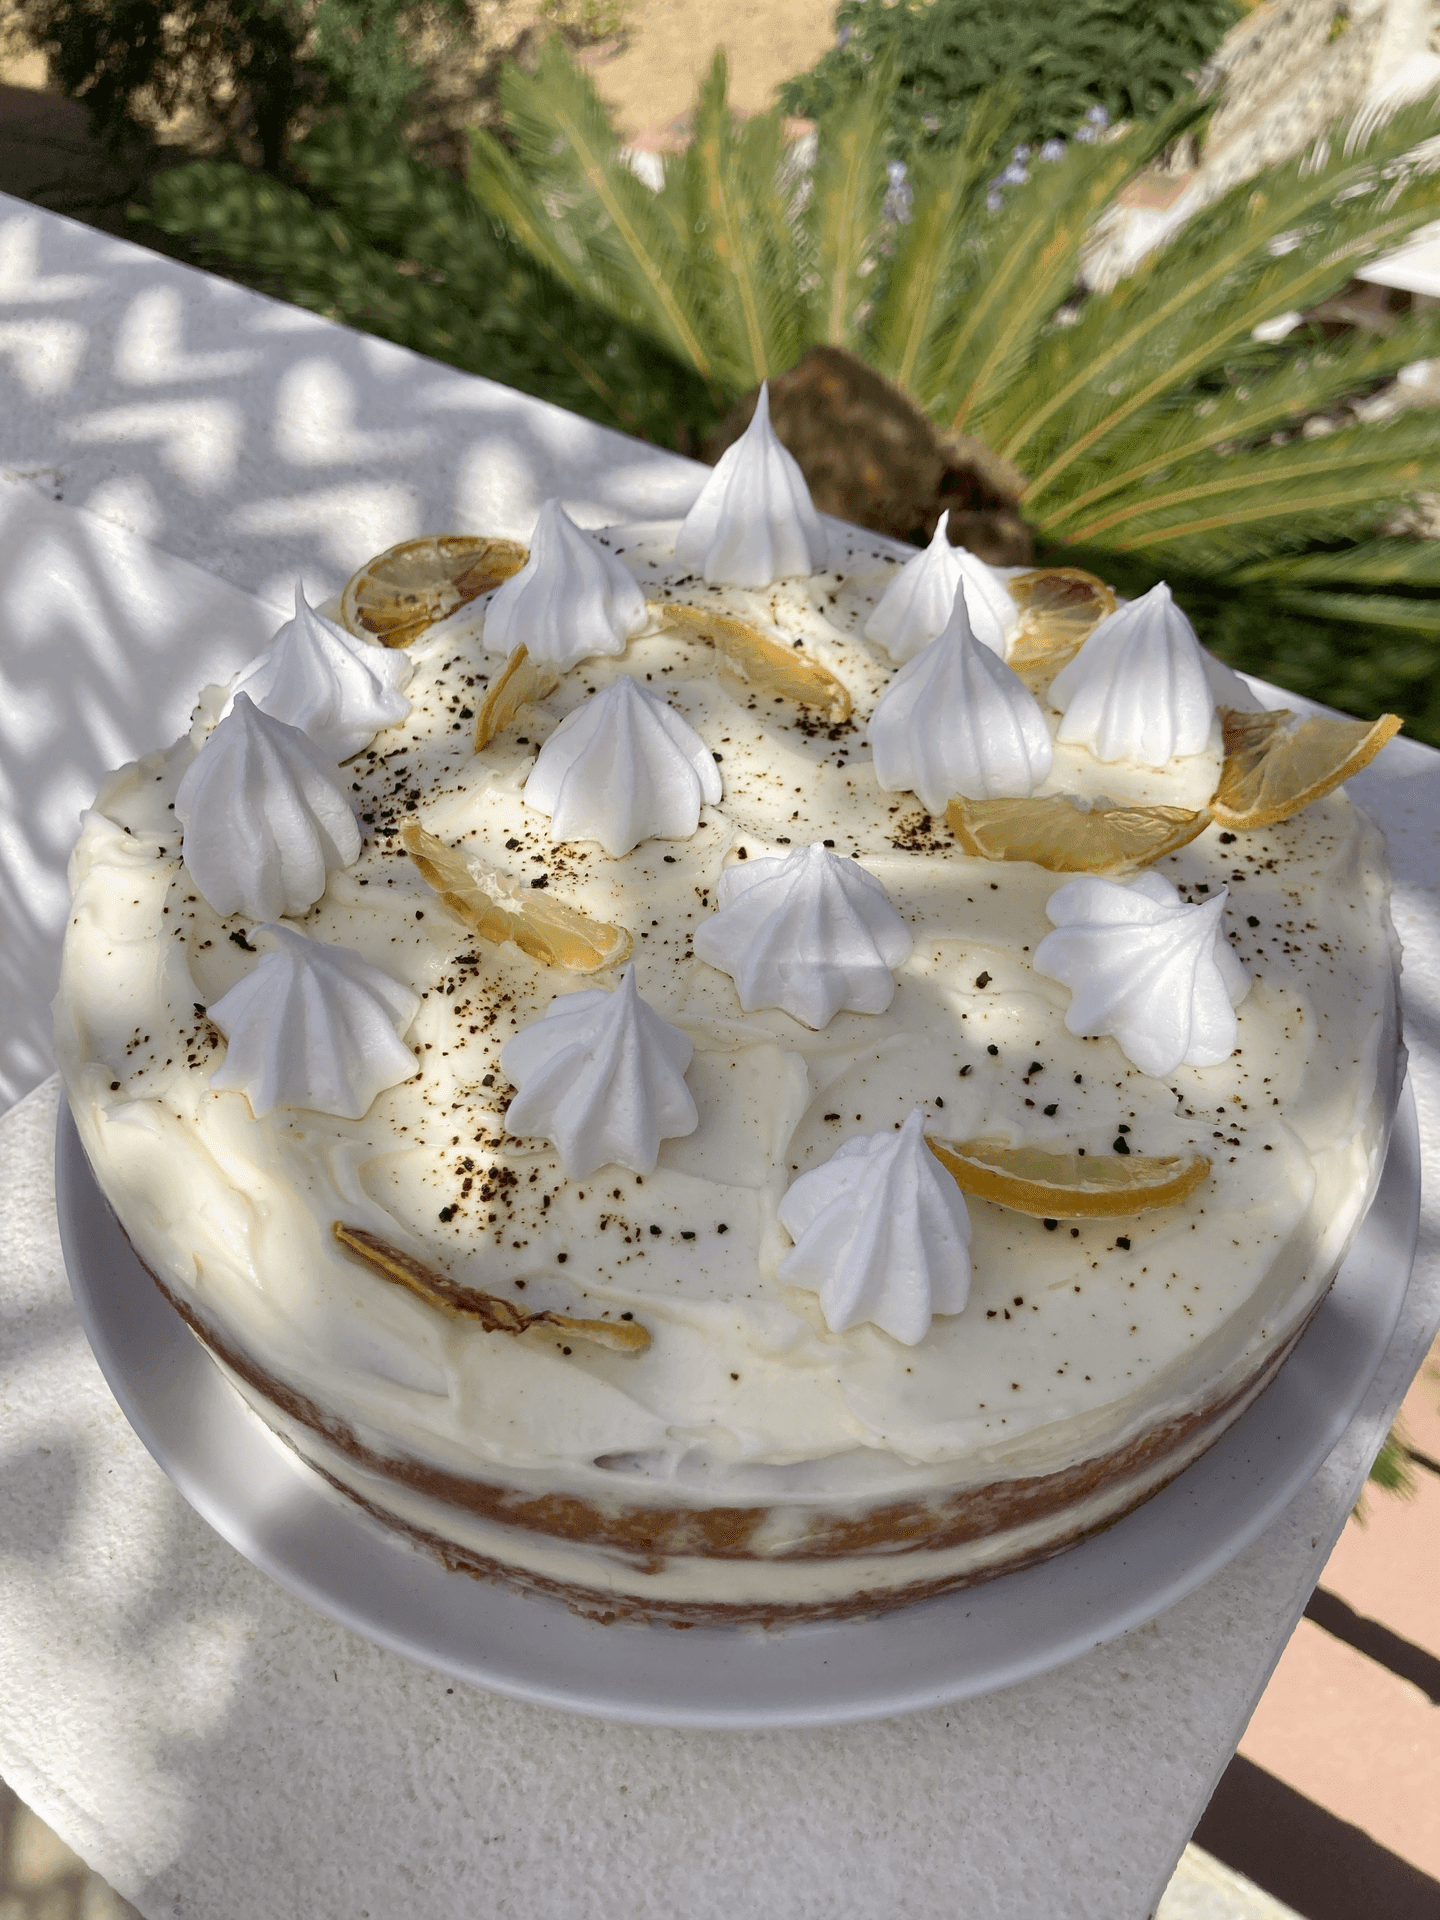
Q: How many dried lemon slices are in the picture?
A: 9